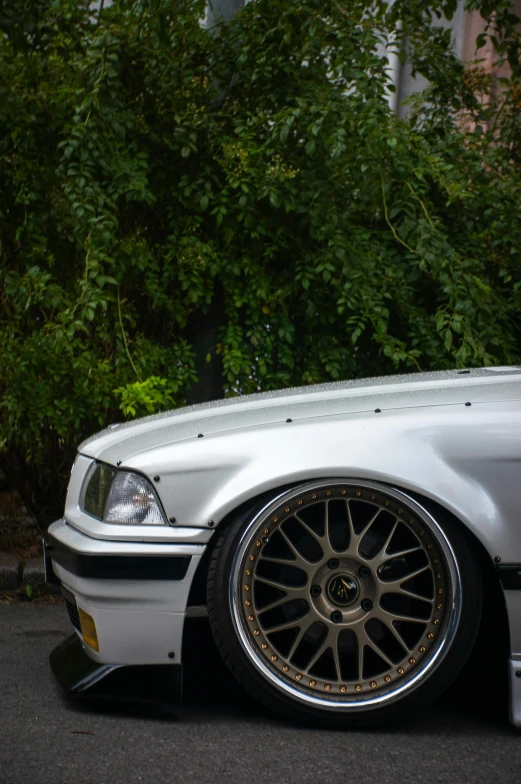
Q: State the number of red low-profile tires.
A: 0